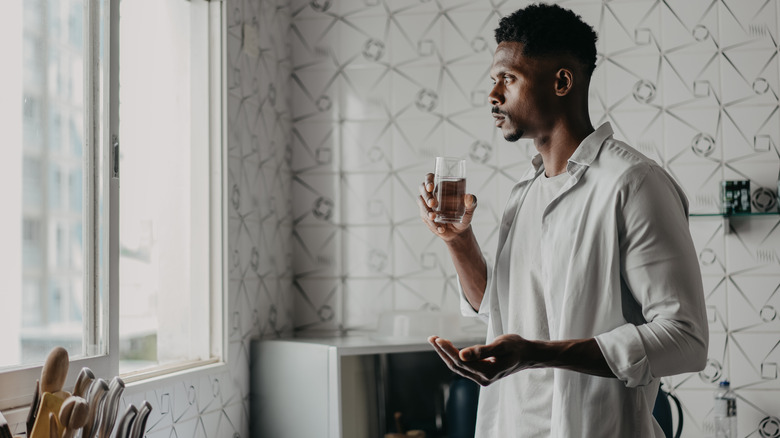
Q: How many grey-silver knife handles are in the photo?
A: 5